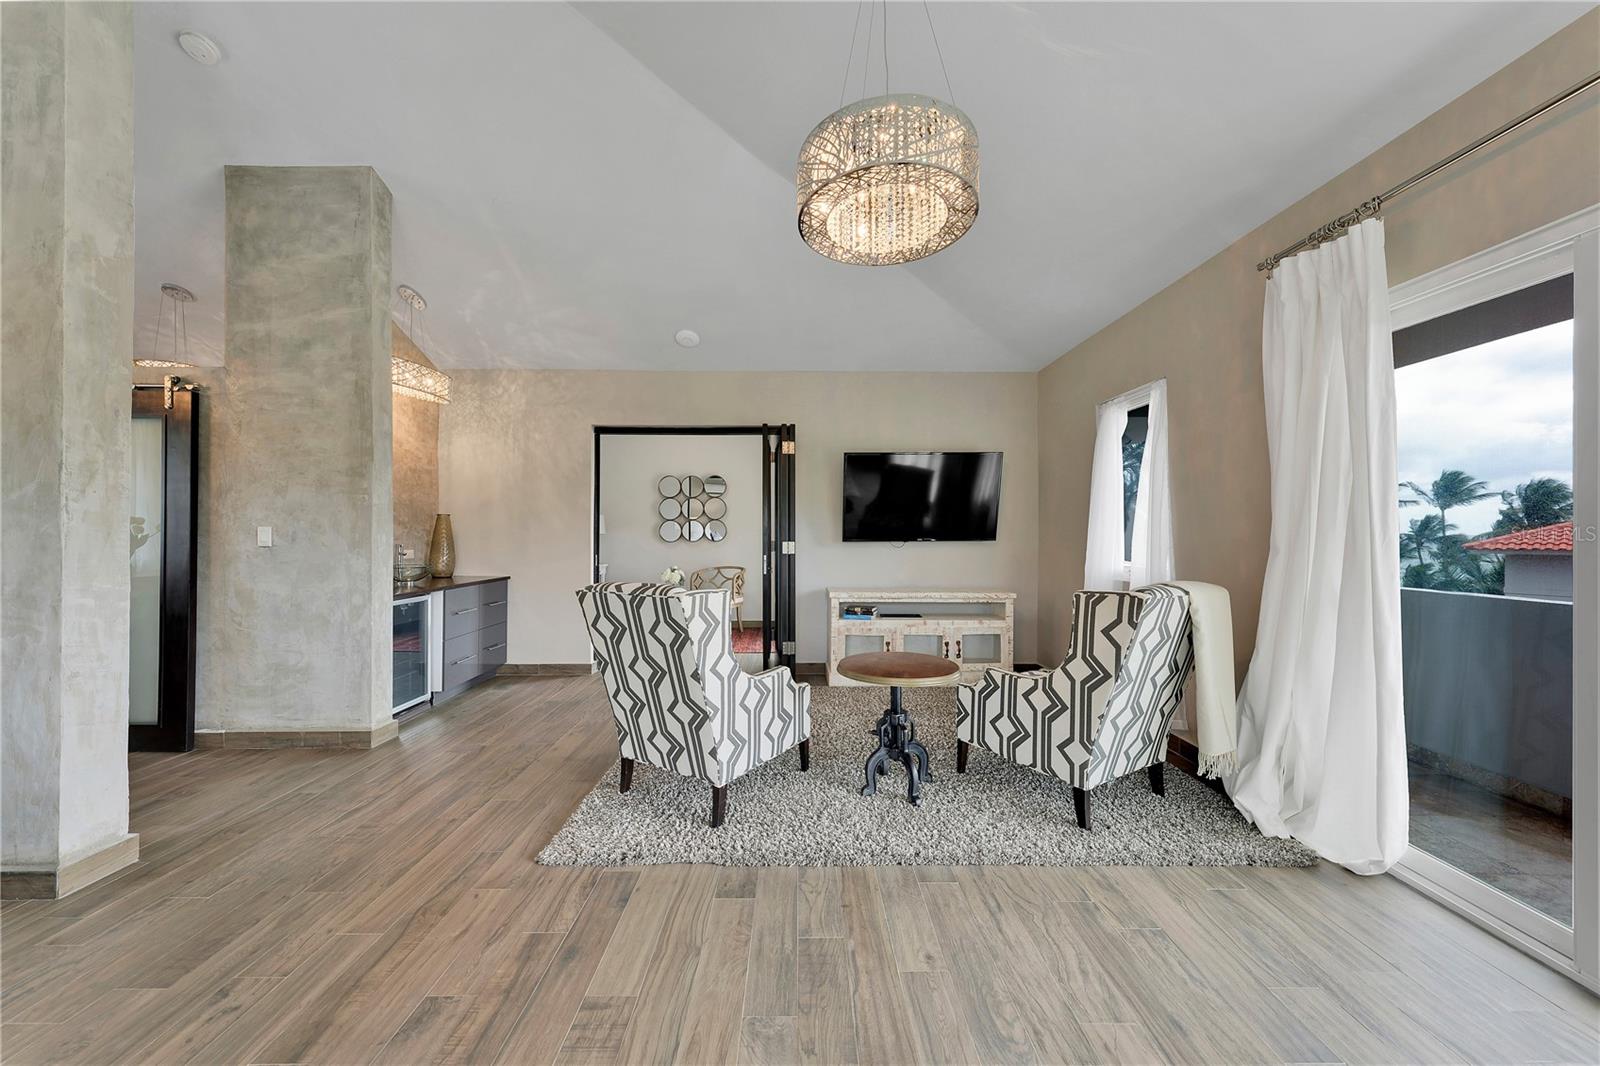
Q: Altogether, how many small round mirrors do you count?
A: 9